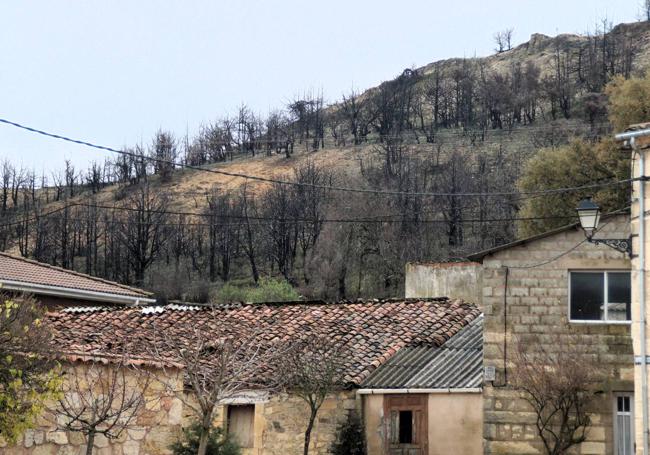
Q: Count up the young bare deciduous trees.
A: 4